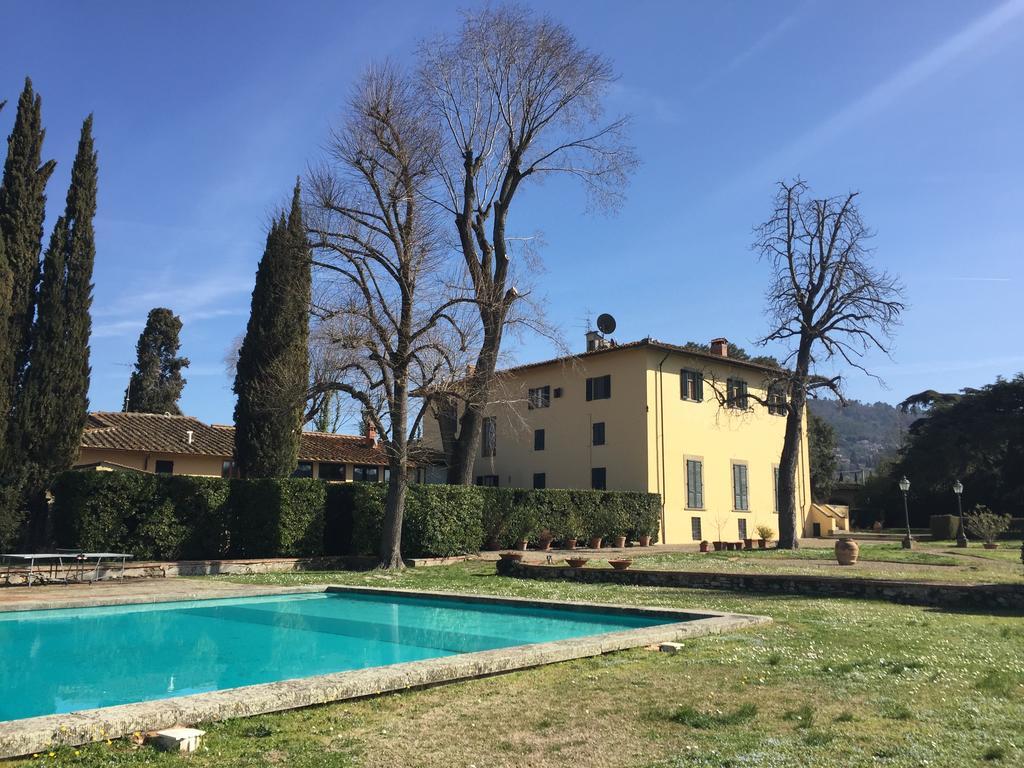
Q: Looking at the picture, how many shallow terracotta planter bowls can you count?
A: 3